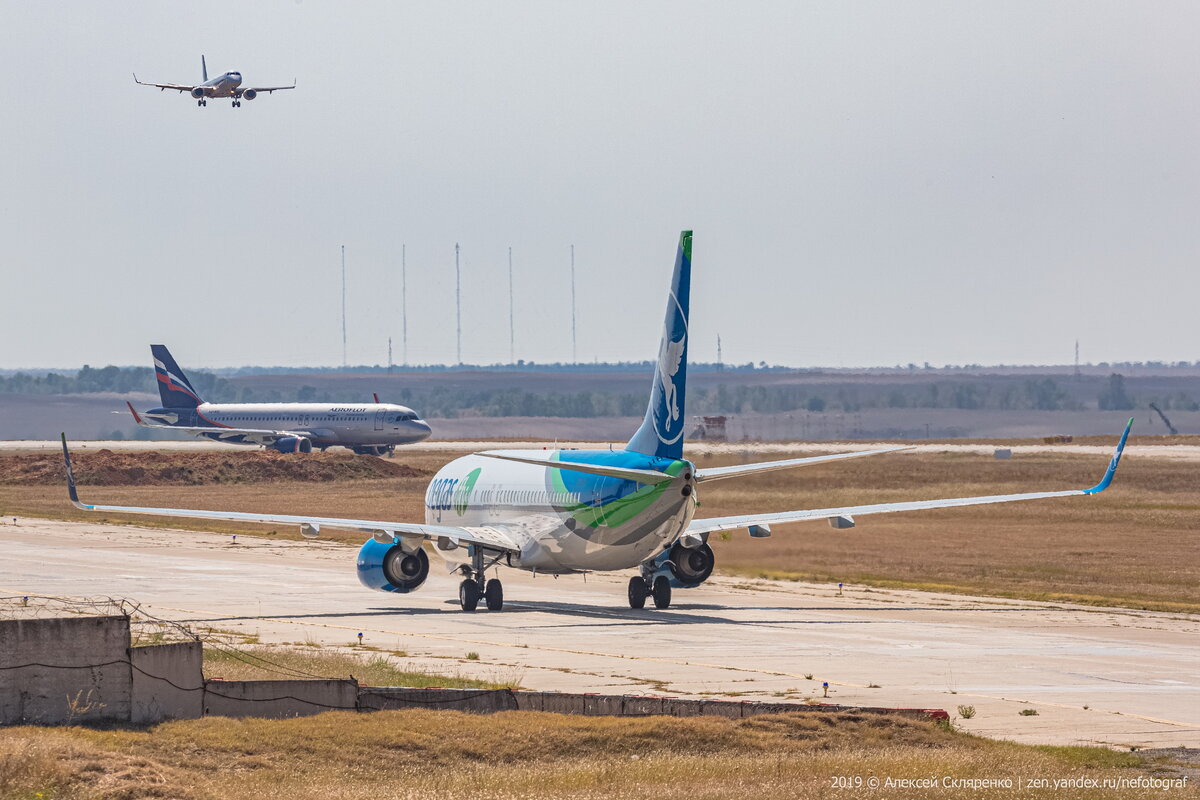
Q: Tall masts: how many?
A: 5